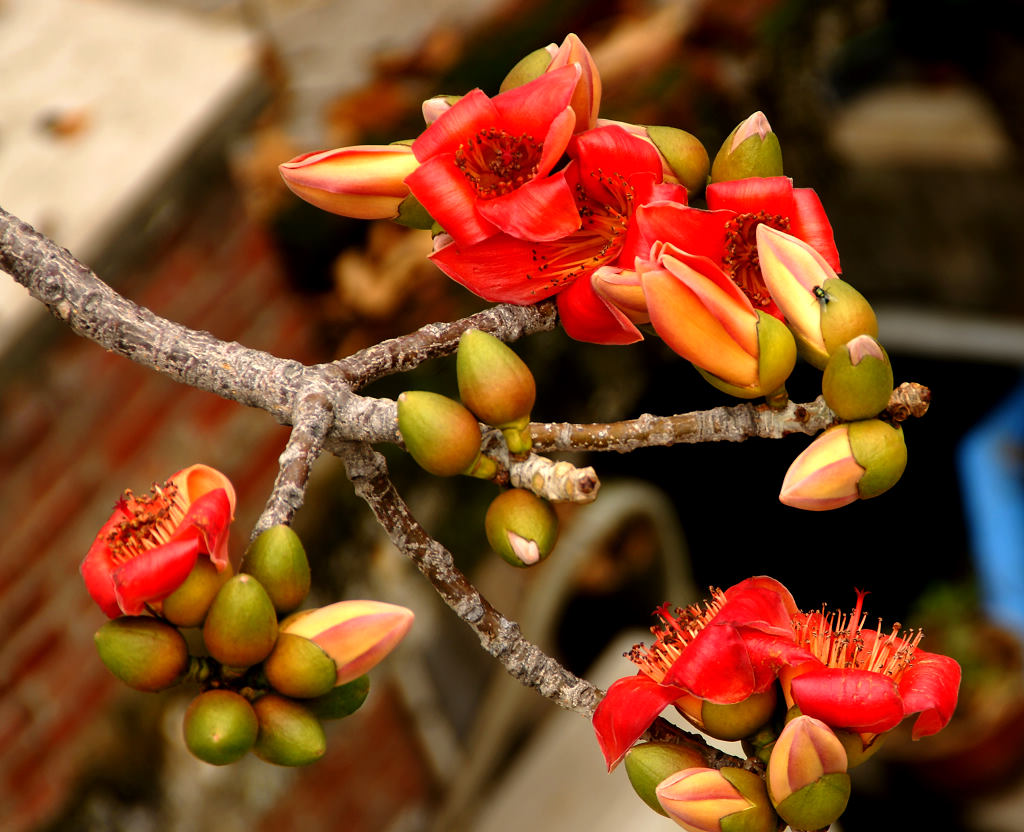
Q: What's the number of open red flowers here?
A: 6